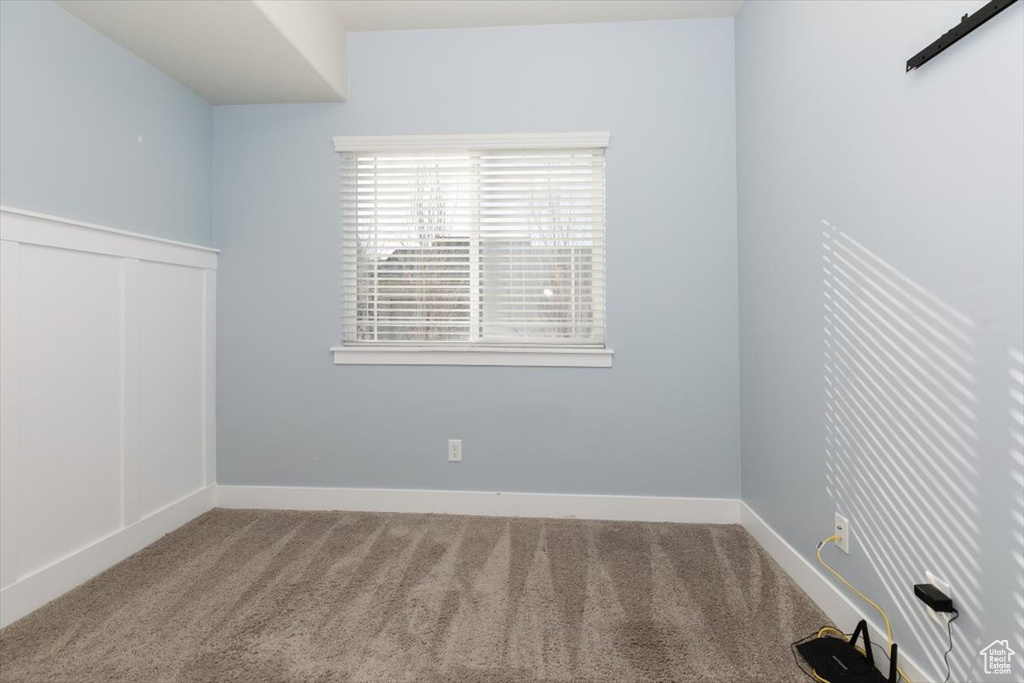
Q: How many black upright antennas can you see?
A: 3